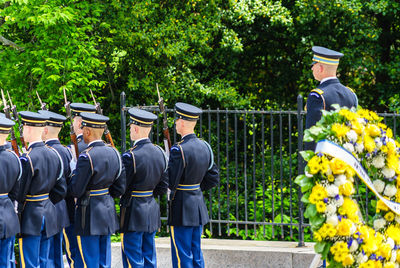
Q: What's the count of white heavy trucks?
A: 0